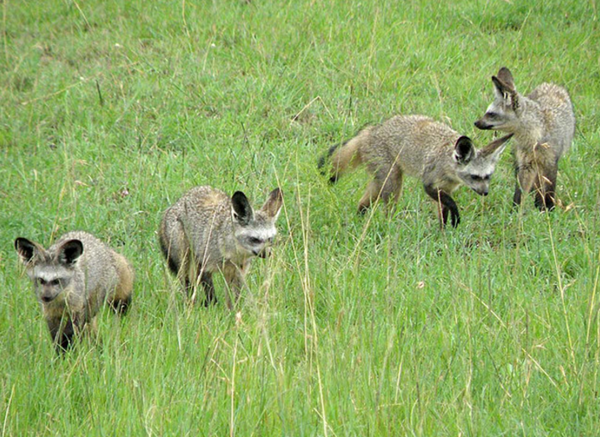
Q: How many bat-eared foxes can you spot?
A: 4